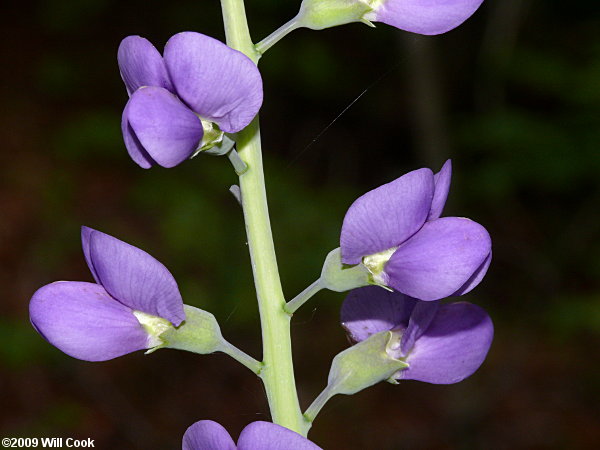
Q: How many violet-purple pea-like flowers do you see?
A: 6